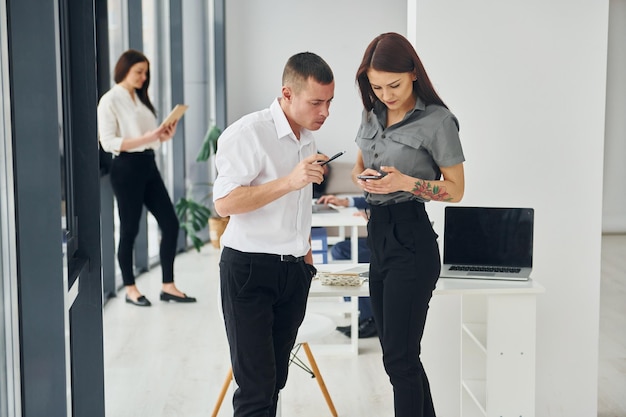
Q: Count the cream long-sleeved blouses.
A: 1